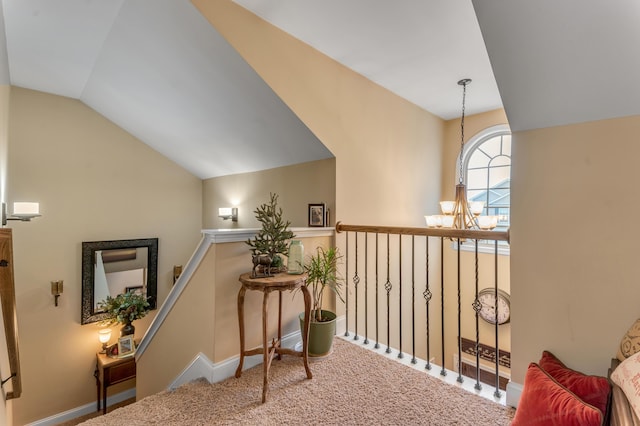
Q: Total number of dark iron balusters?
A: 12